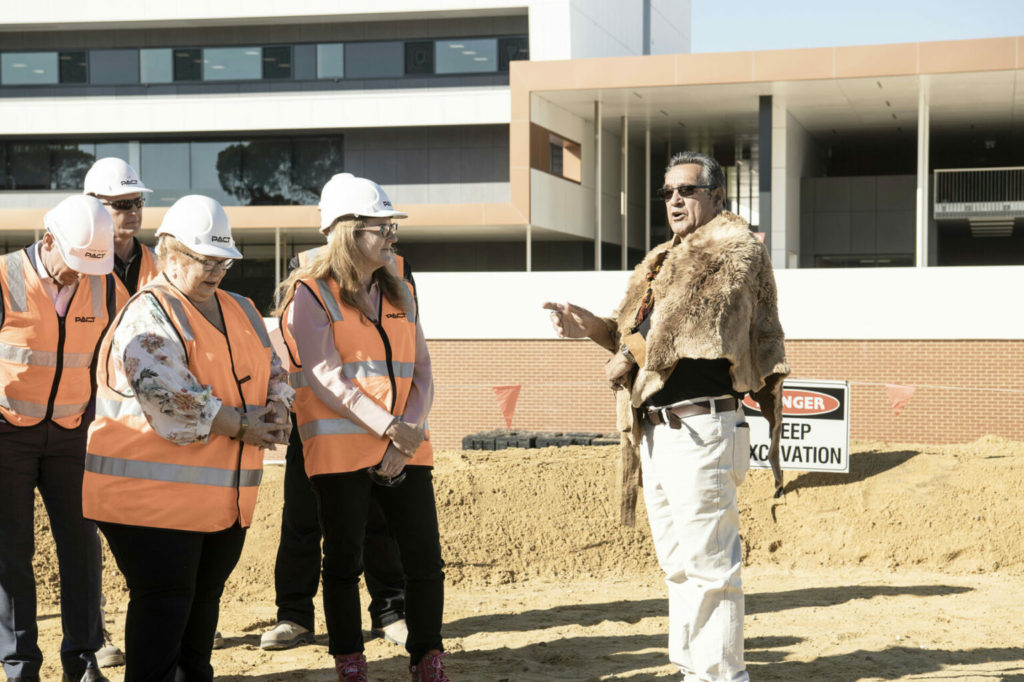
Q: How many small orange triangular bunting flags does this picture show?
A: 2